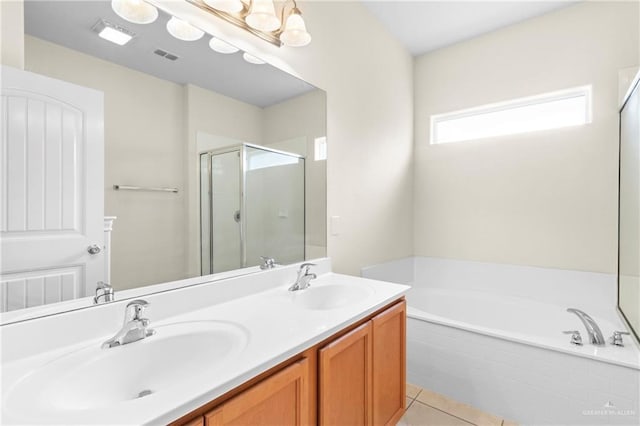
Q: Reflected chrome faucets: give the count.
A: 2